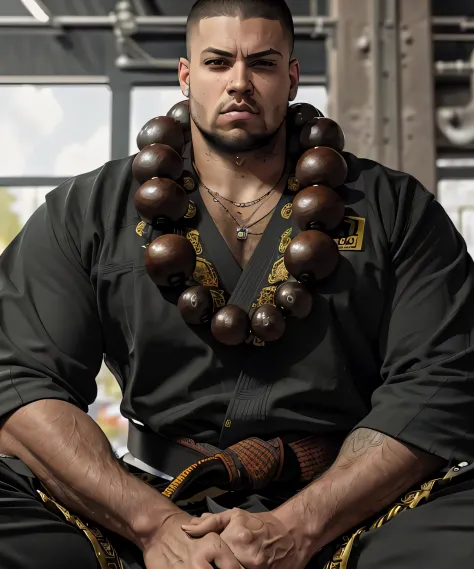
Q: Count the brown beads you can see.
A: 14